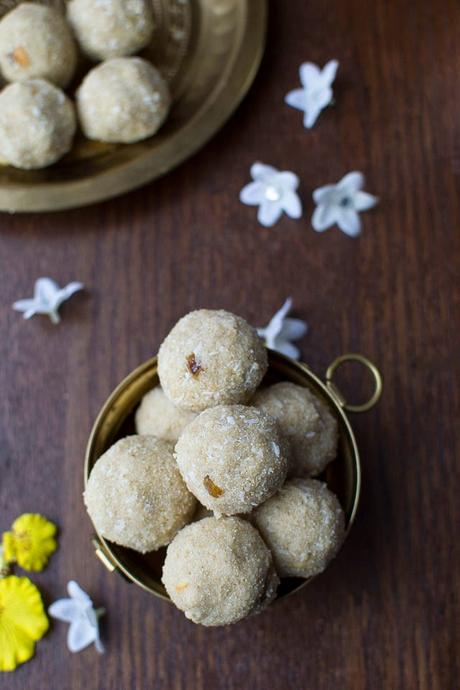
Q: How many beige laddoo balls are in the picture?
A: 11